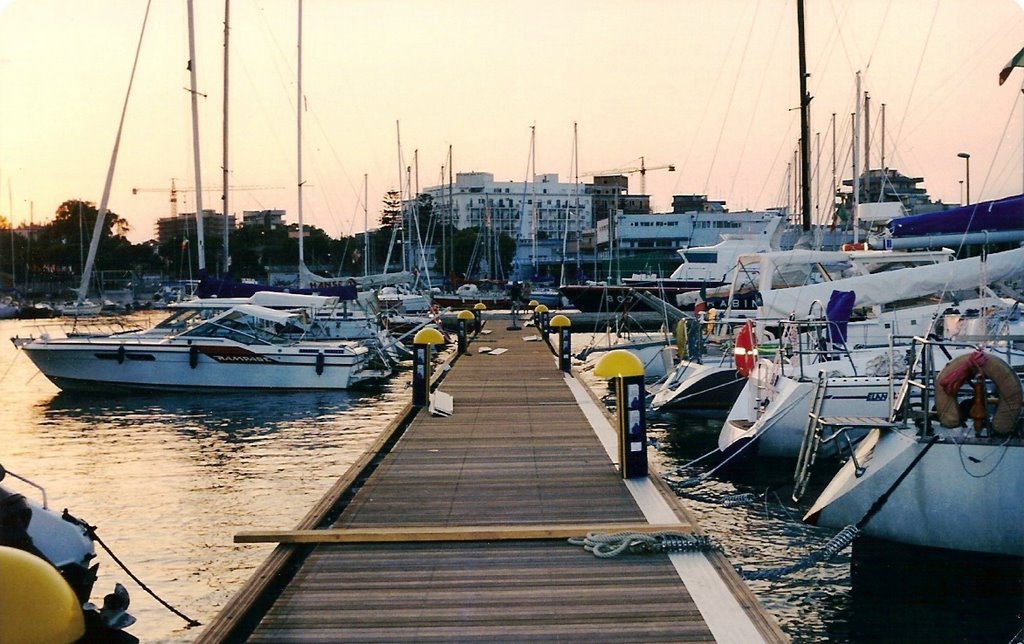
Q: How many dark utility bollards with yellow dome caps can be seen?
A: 8